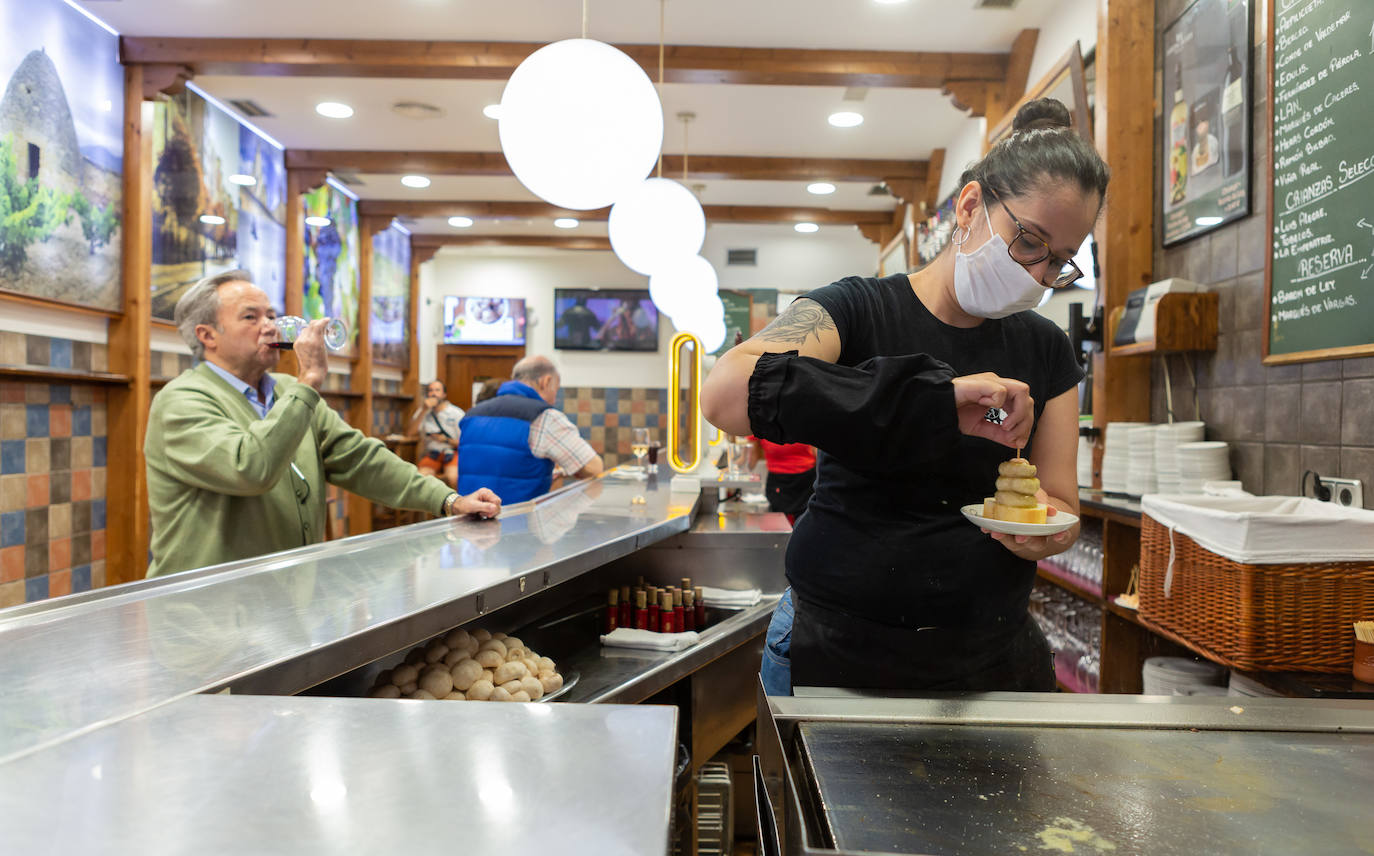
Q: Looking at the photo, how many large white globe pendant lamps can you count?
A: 5